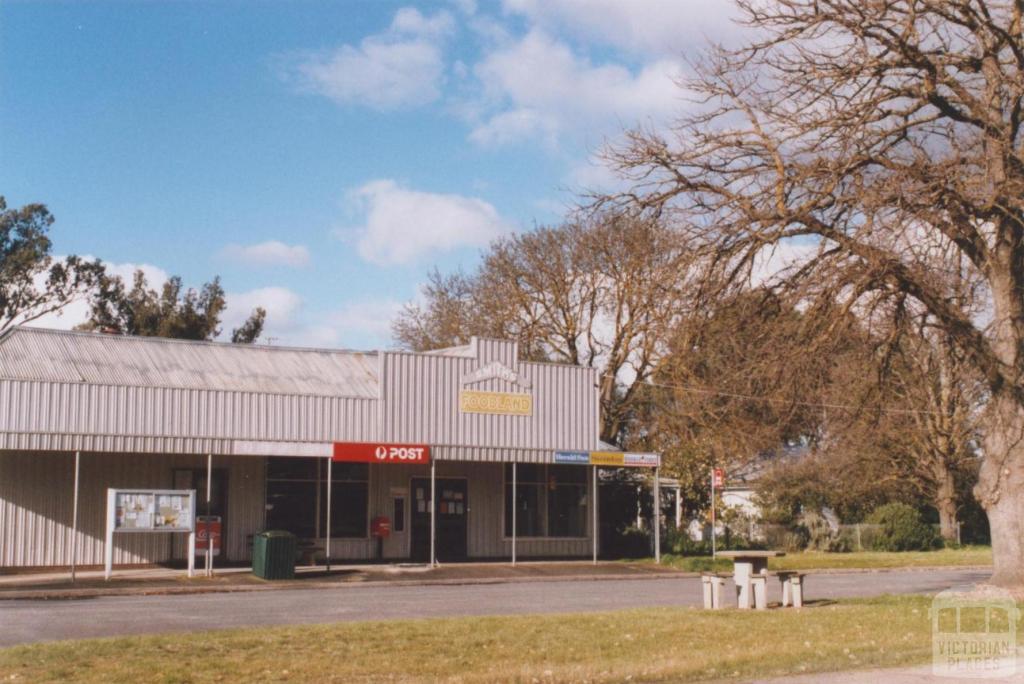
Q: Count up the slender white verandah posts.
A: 7